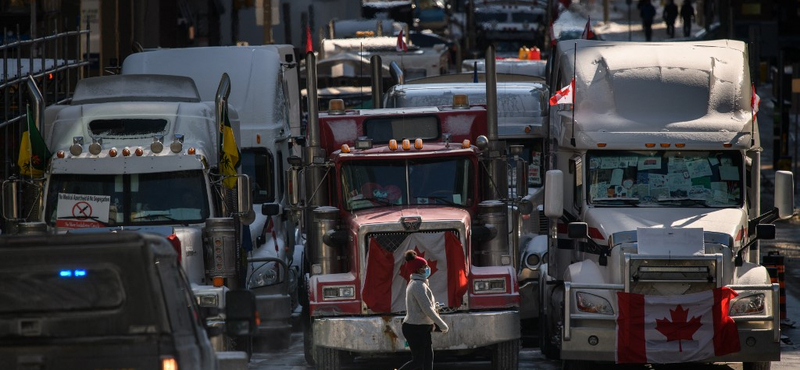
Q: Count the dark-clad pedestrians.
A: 3